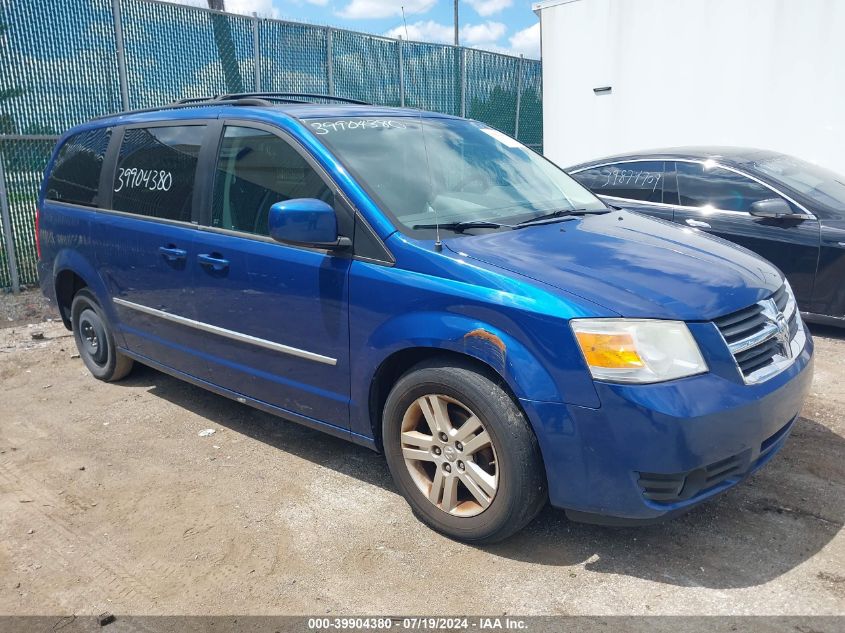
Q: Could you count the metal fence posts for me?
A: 7